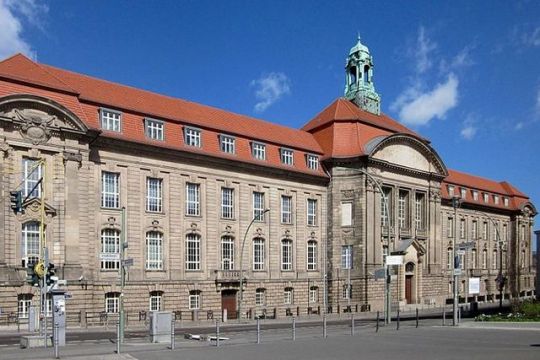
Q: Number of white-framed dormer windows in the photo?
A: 13